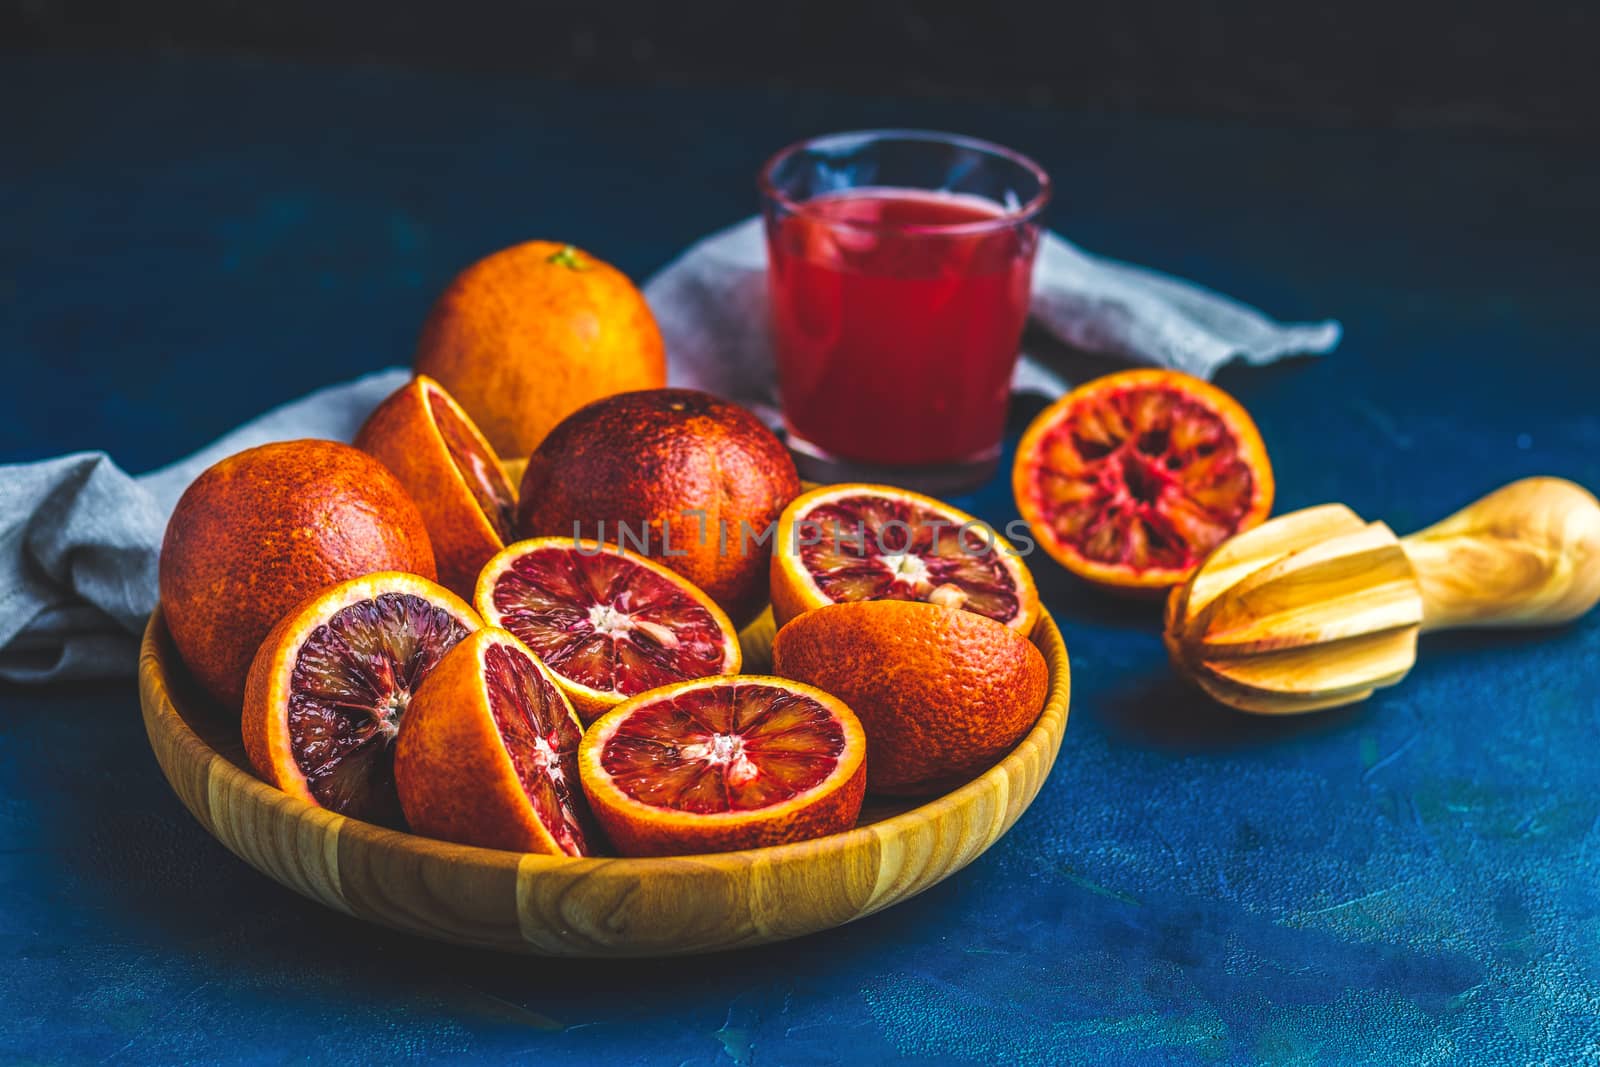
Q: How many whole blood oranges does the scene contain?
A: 3